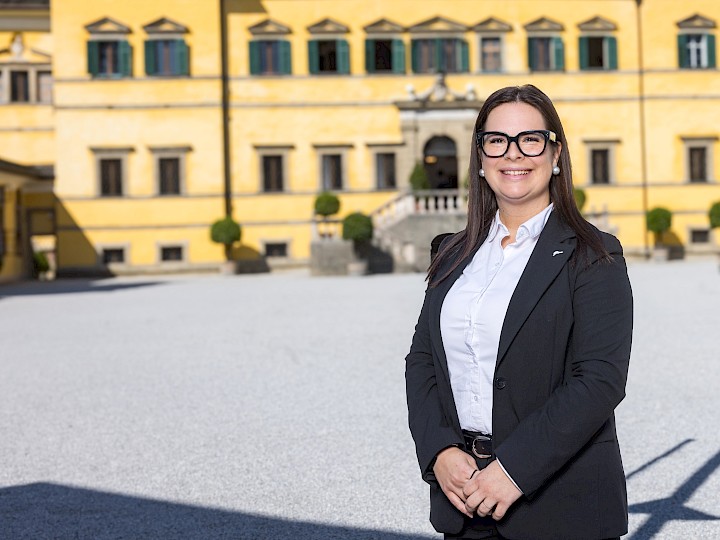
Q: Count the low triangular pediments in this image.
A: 10